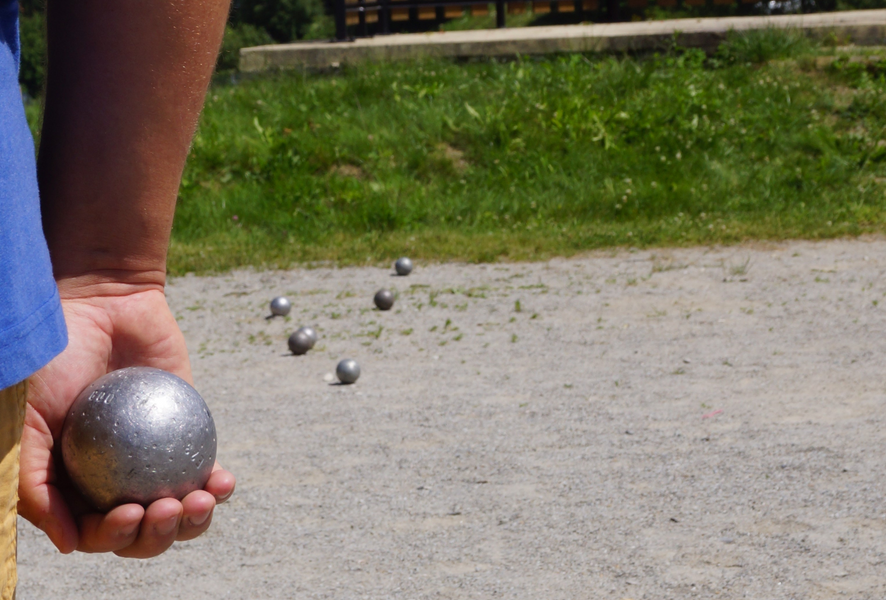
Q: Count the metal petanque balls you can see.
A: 7